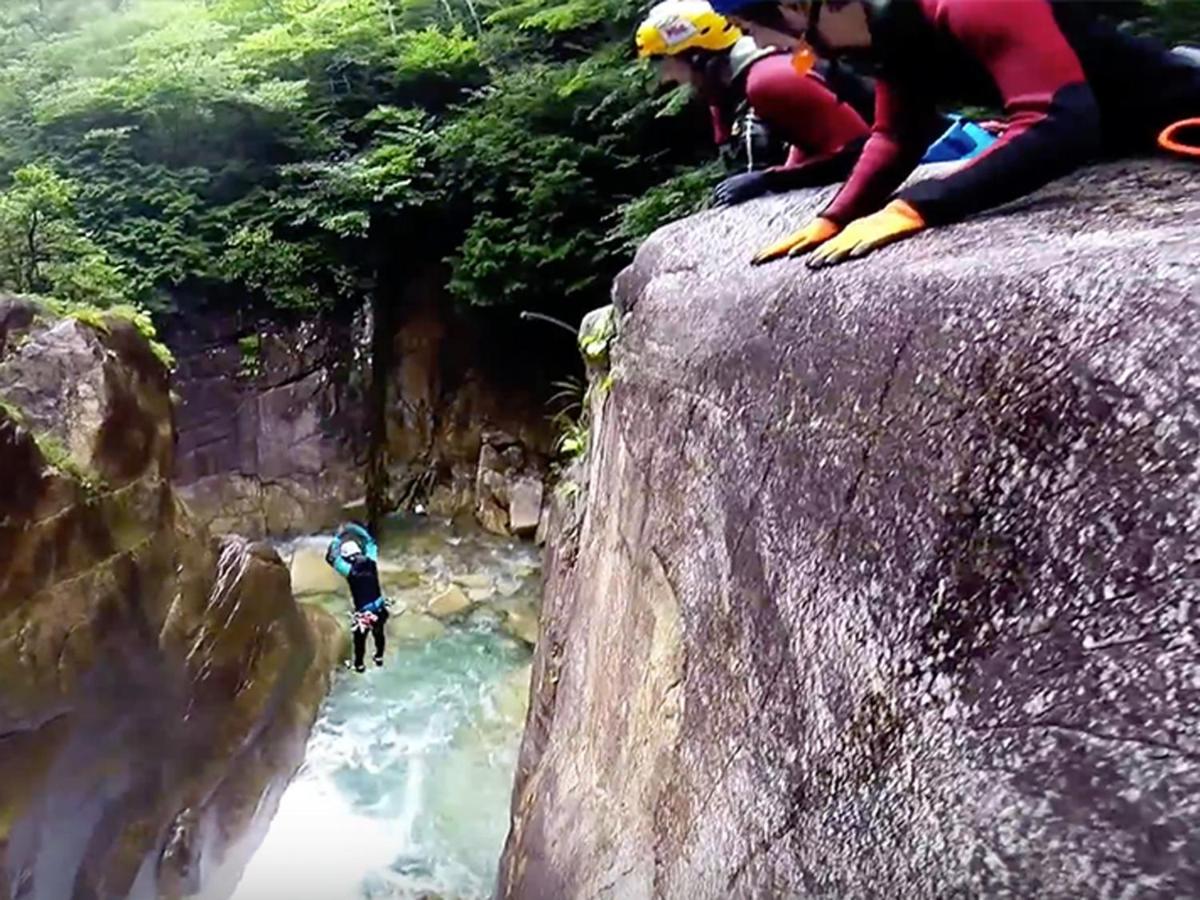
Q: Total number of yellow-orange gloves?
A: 2